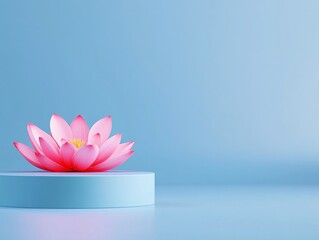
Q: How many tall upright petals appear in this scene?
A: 3